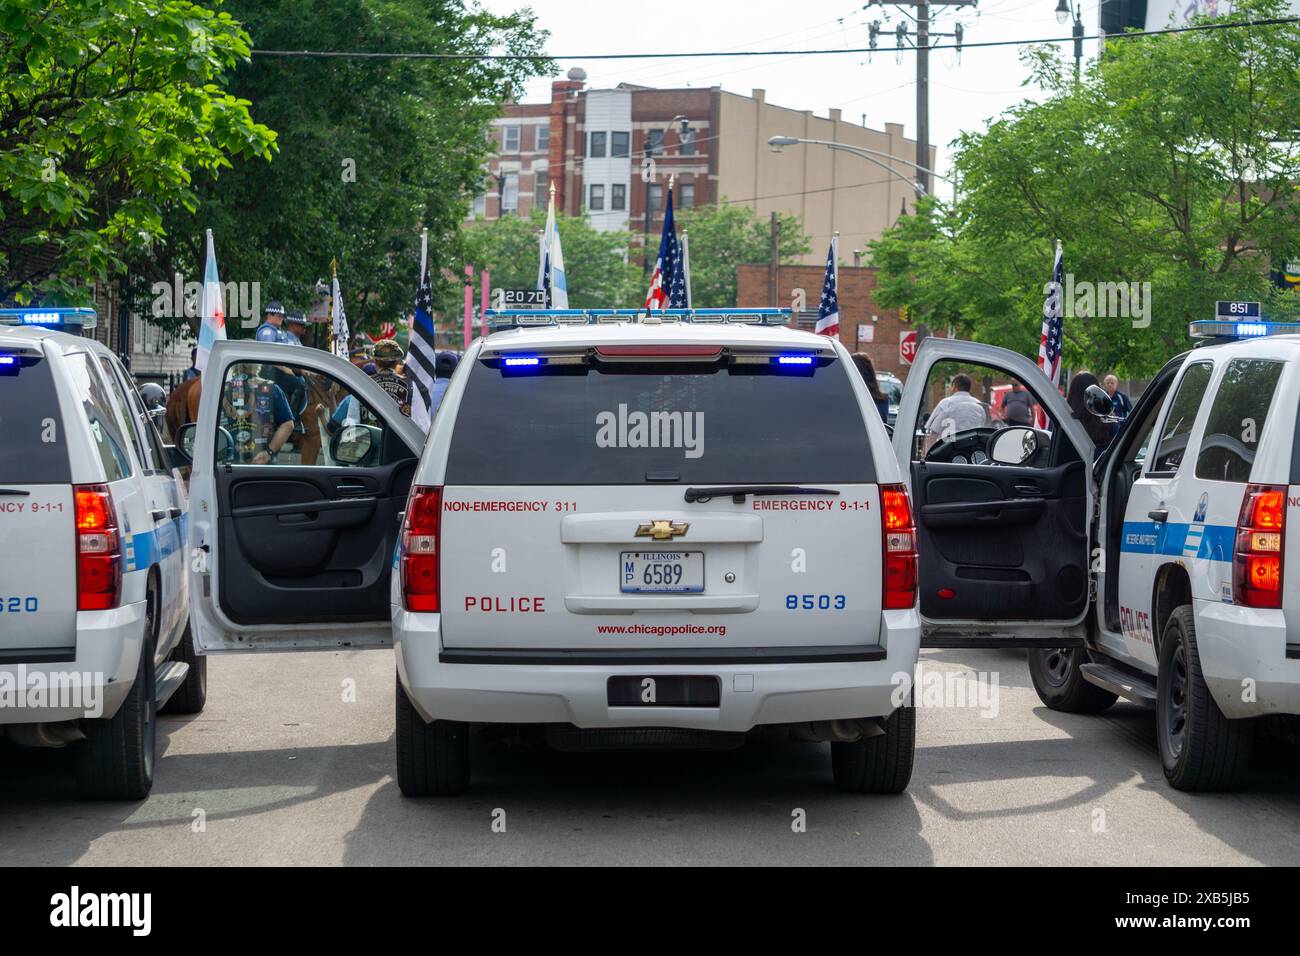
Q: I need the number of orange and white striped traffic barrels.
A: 0